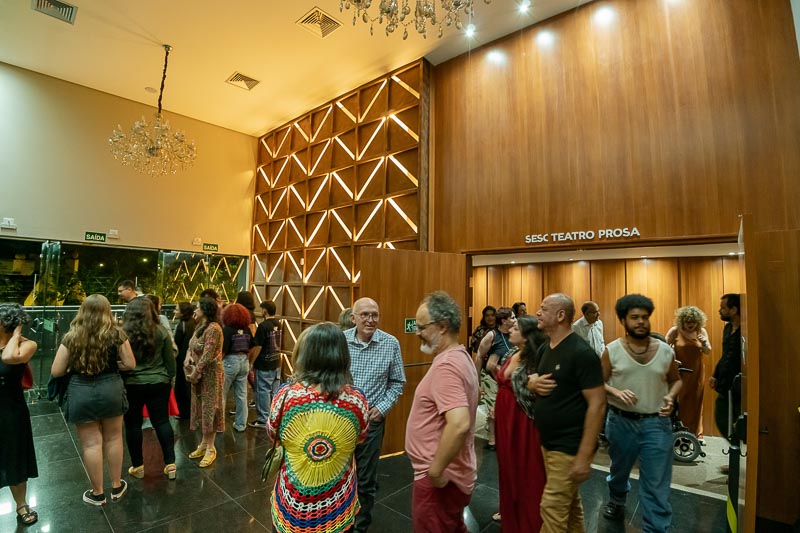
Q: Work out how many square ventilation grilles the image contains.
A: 3